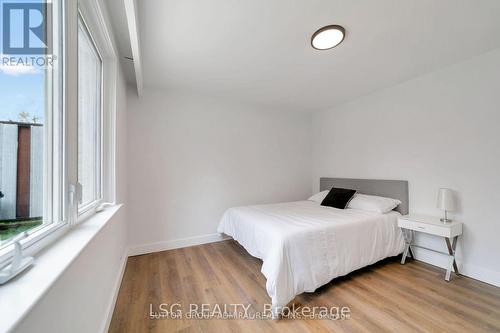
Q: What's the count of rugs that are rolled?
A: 0